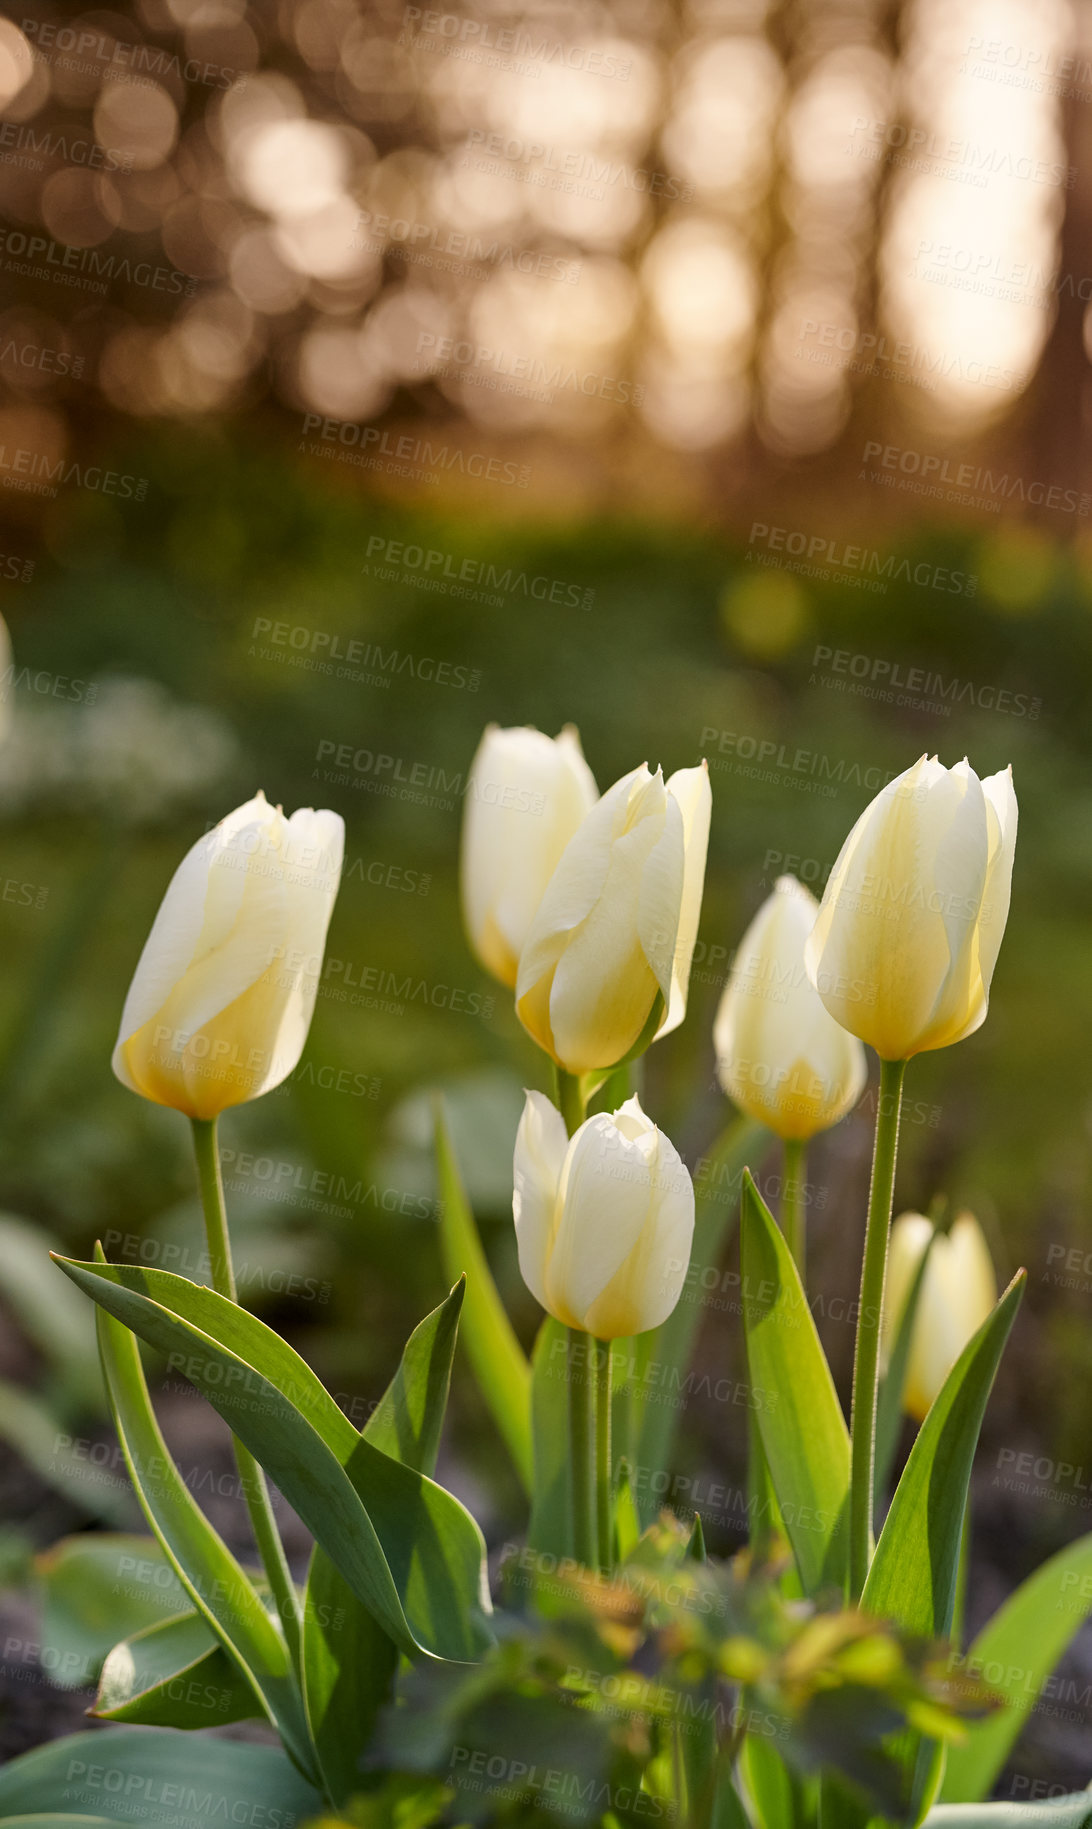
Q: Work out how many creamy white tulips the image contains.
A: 7